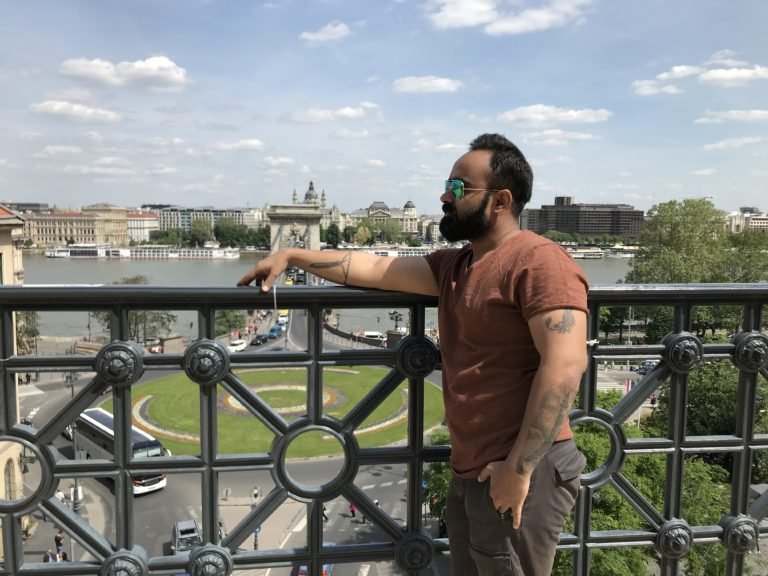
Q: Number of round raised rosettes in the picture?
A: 10